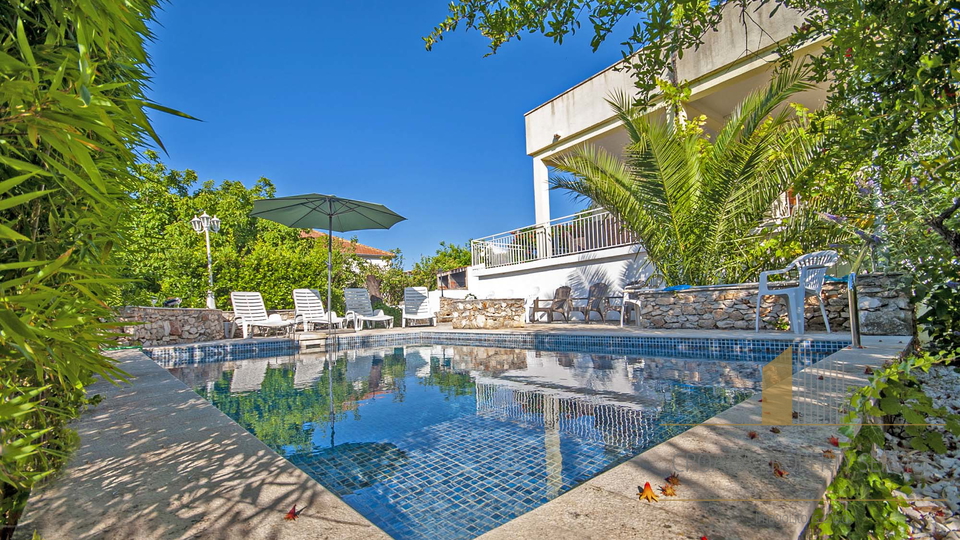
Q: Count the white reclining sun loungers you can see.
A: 4